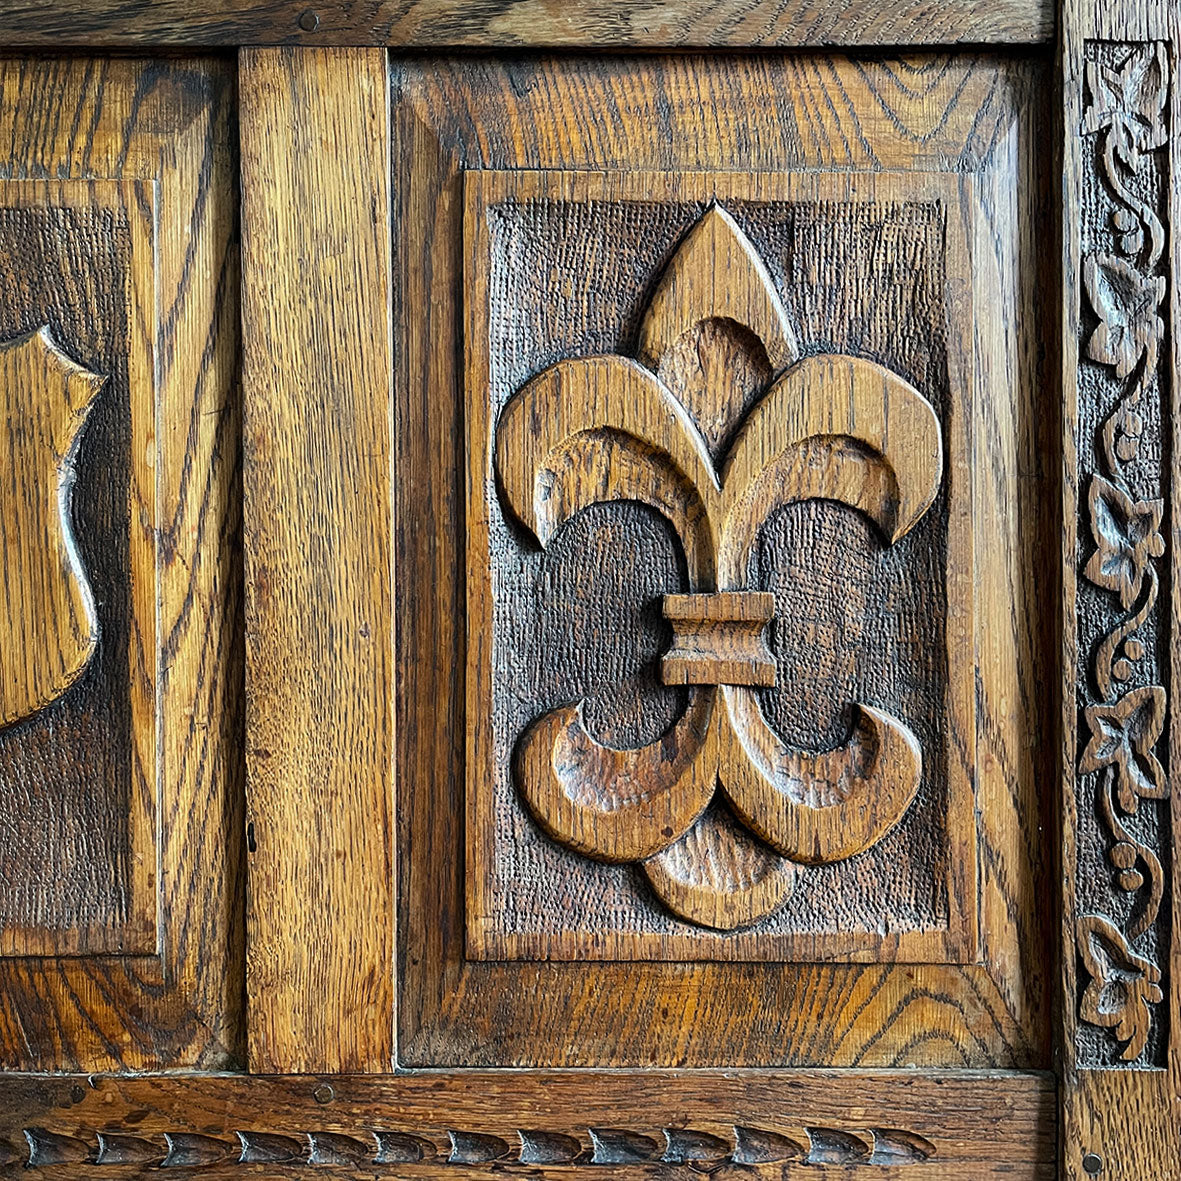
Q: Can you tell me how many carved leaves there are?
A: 5